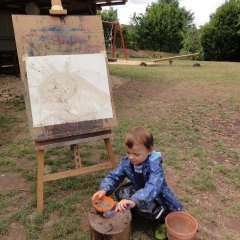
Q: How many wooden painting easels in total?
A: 1